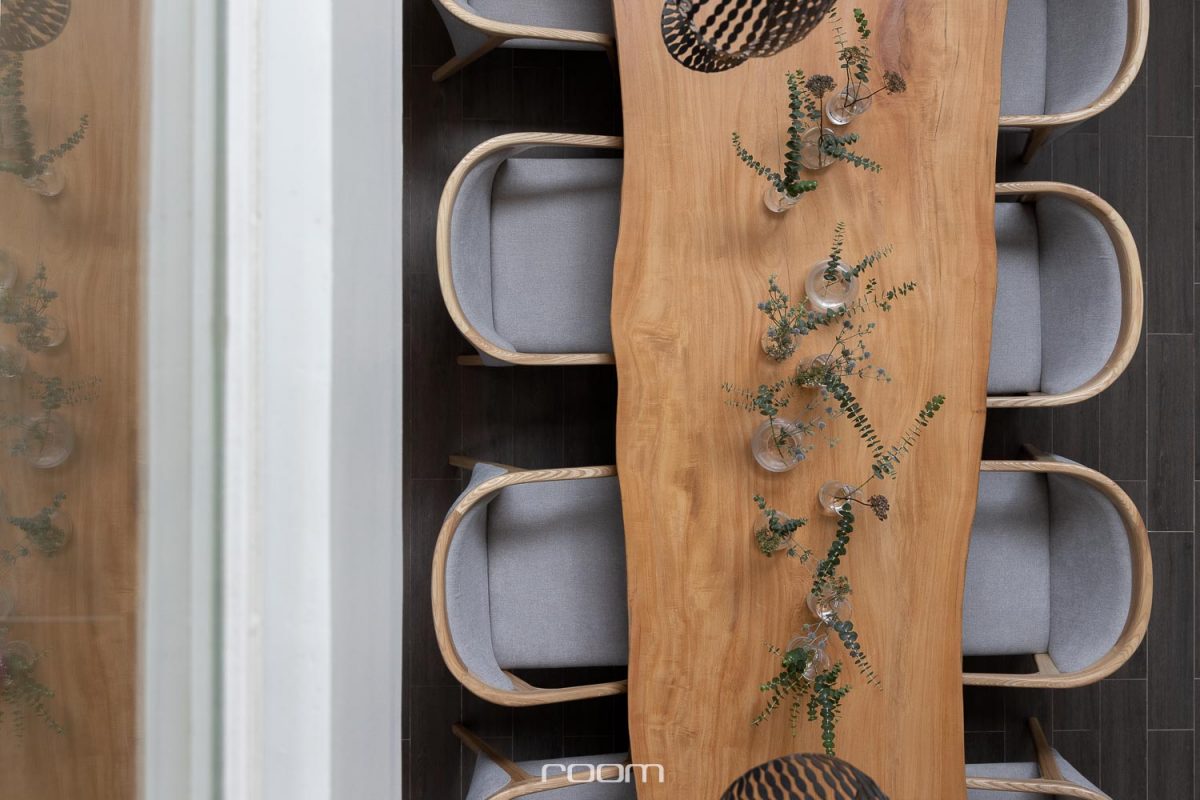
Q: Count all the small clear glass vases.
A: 11